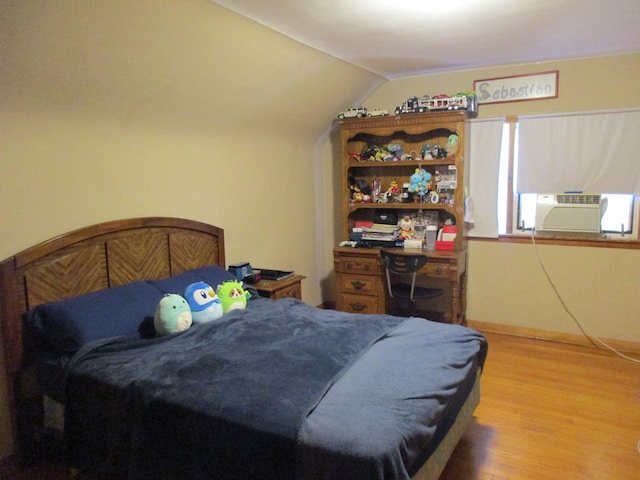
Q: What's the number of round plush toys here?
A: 3